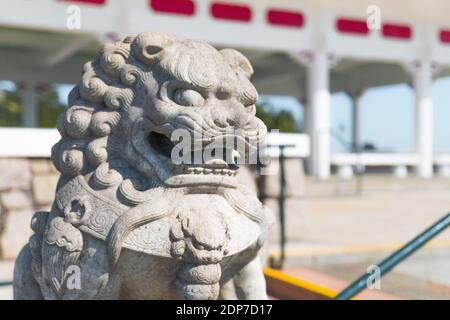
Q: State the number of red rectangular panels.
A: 7